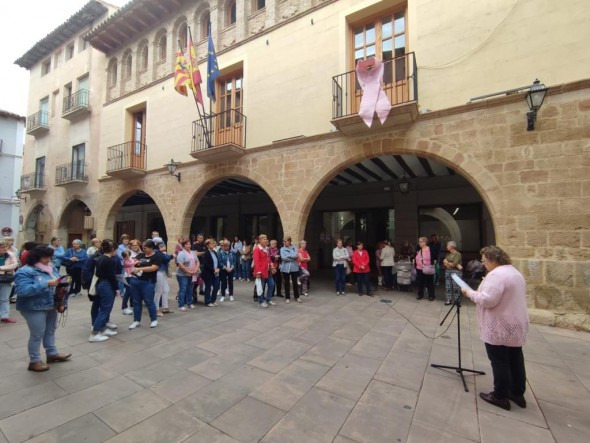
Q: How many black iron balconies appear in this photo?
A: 7